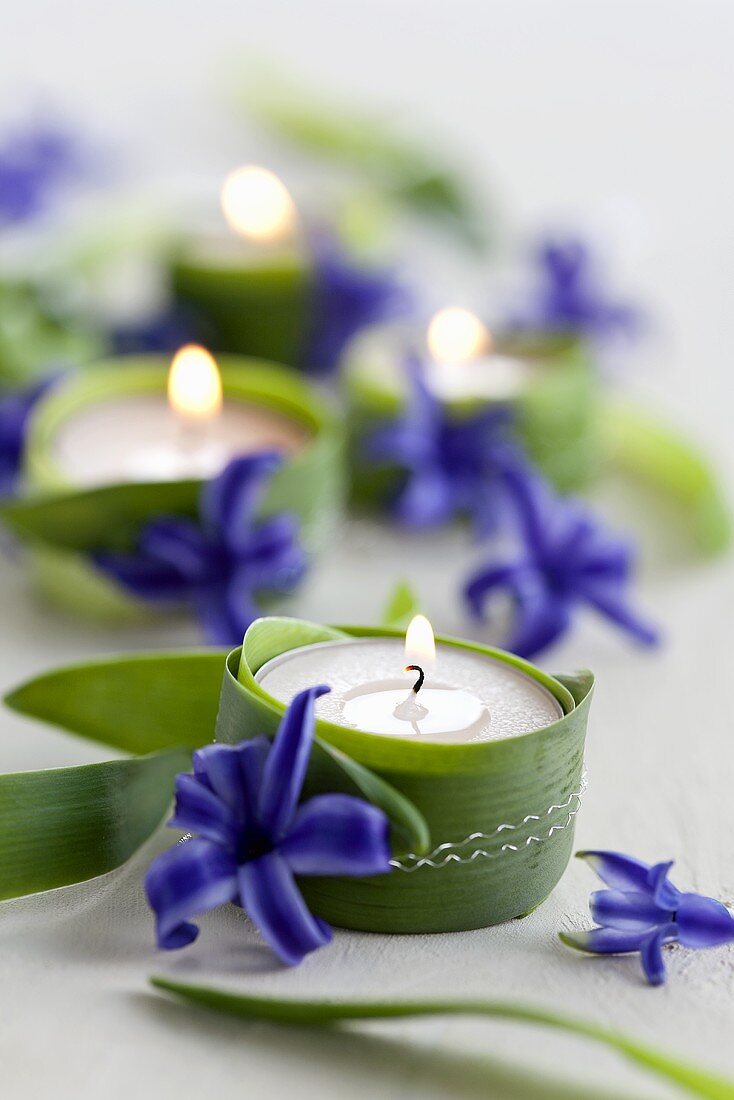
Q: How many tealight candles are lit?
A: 4